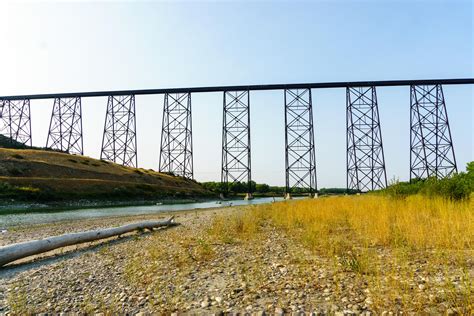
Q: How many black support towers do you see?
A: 8